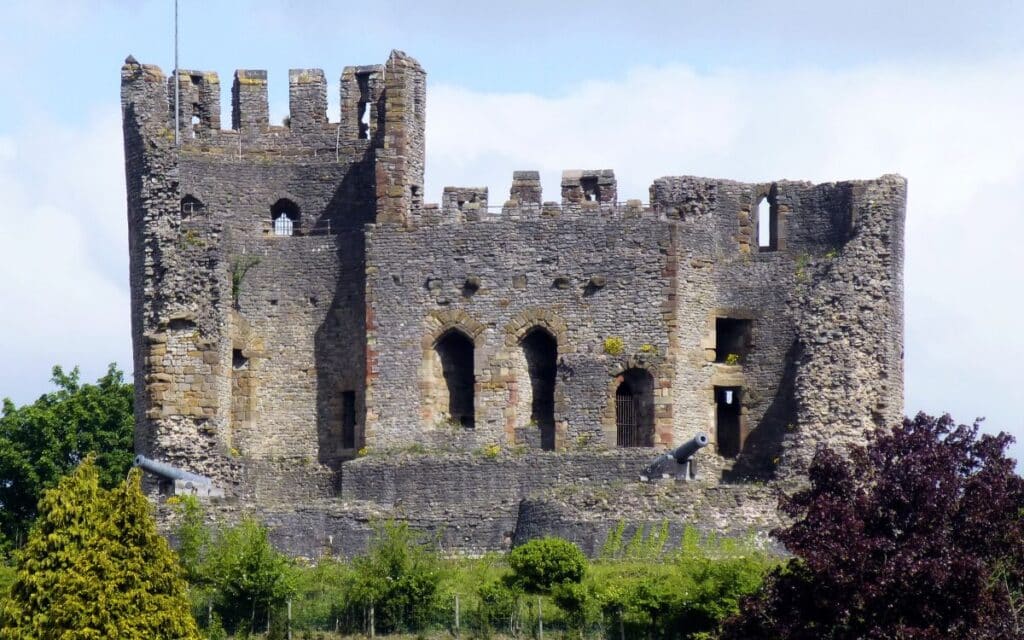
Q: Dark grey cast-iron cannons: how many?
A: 2